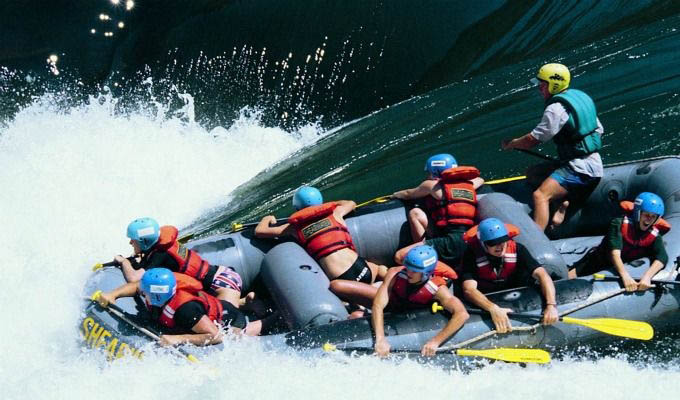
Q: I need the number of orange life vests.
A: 7